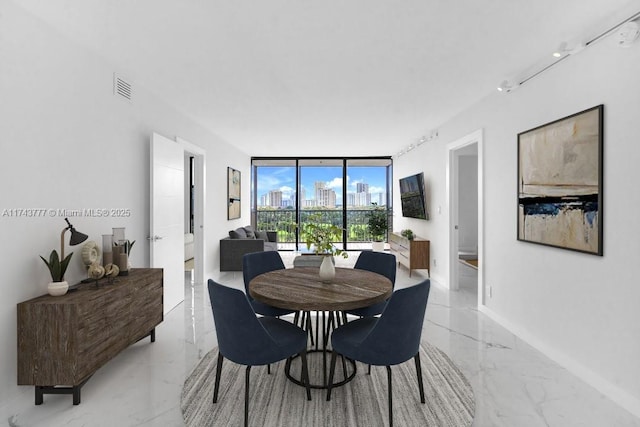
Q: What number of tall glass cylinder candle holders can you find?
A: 3